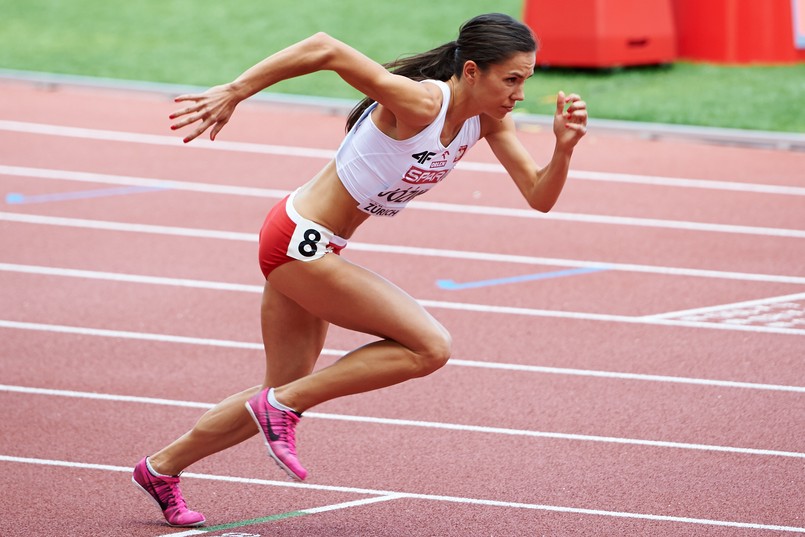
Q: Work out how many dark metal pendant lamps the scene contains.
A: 0